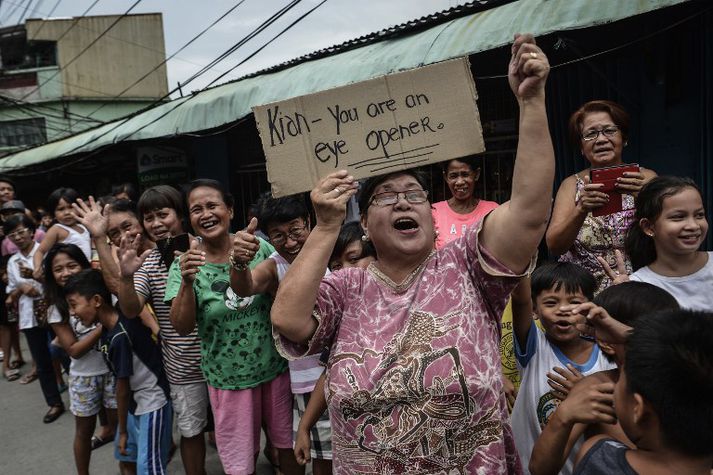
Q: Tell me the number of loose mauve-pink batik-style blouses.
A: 1